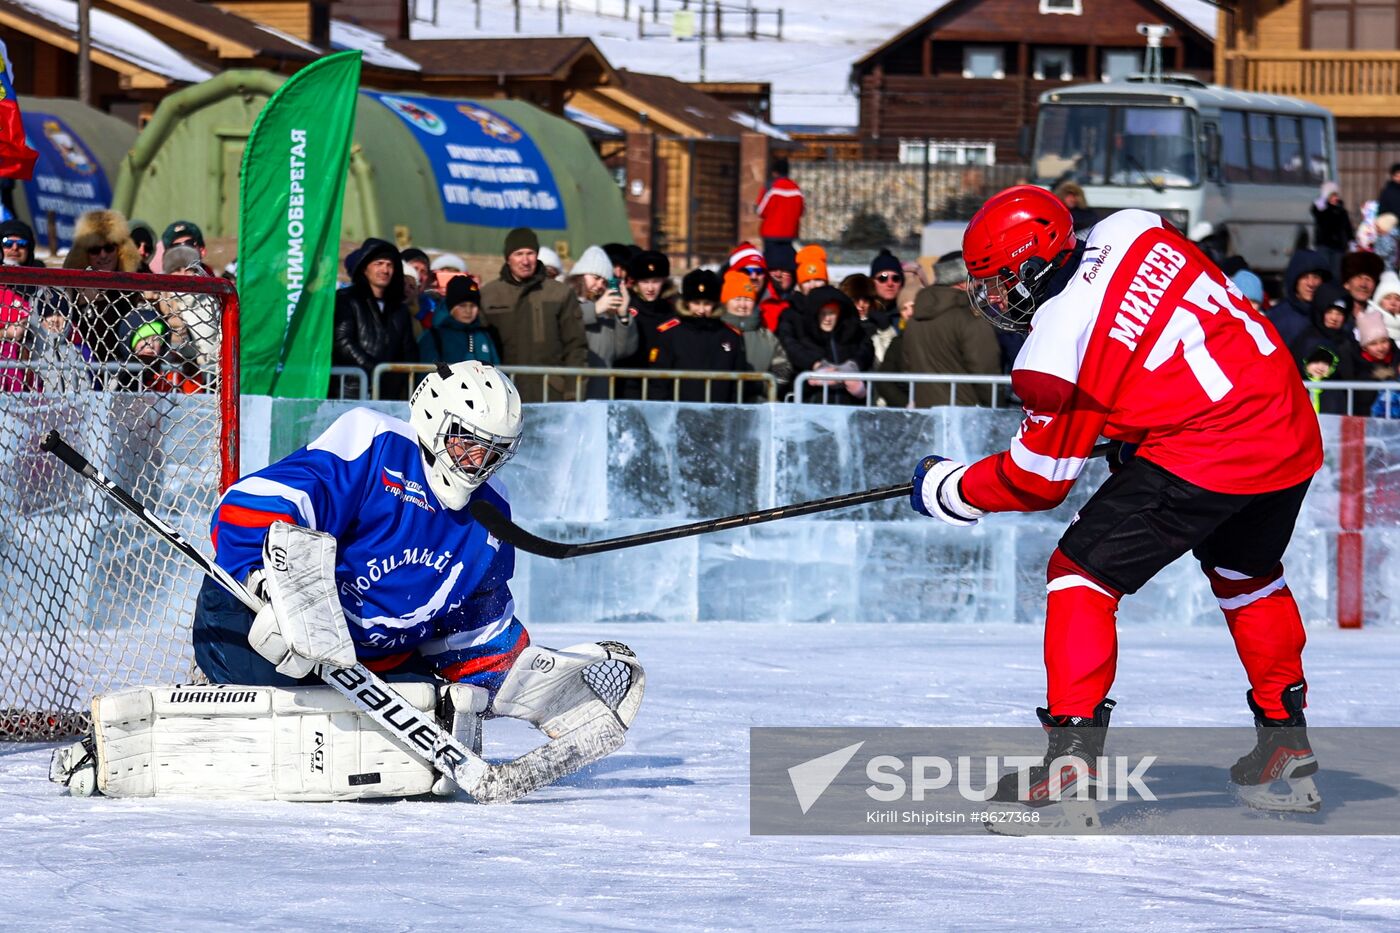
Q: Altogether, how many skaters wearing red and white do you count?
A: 1